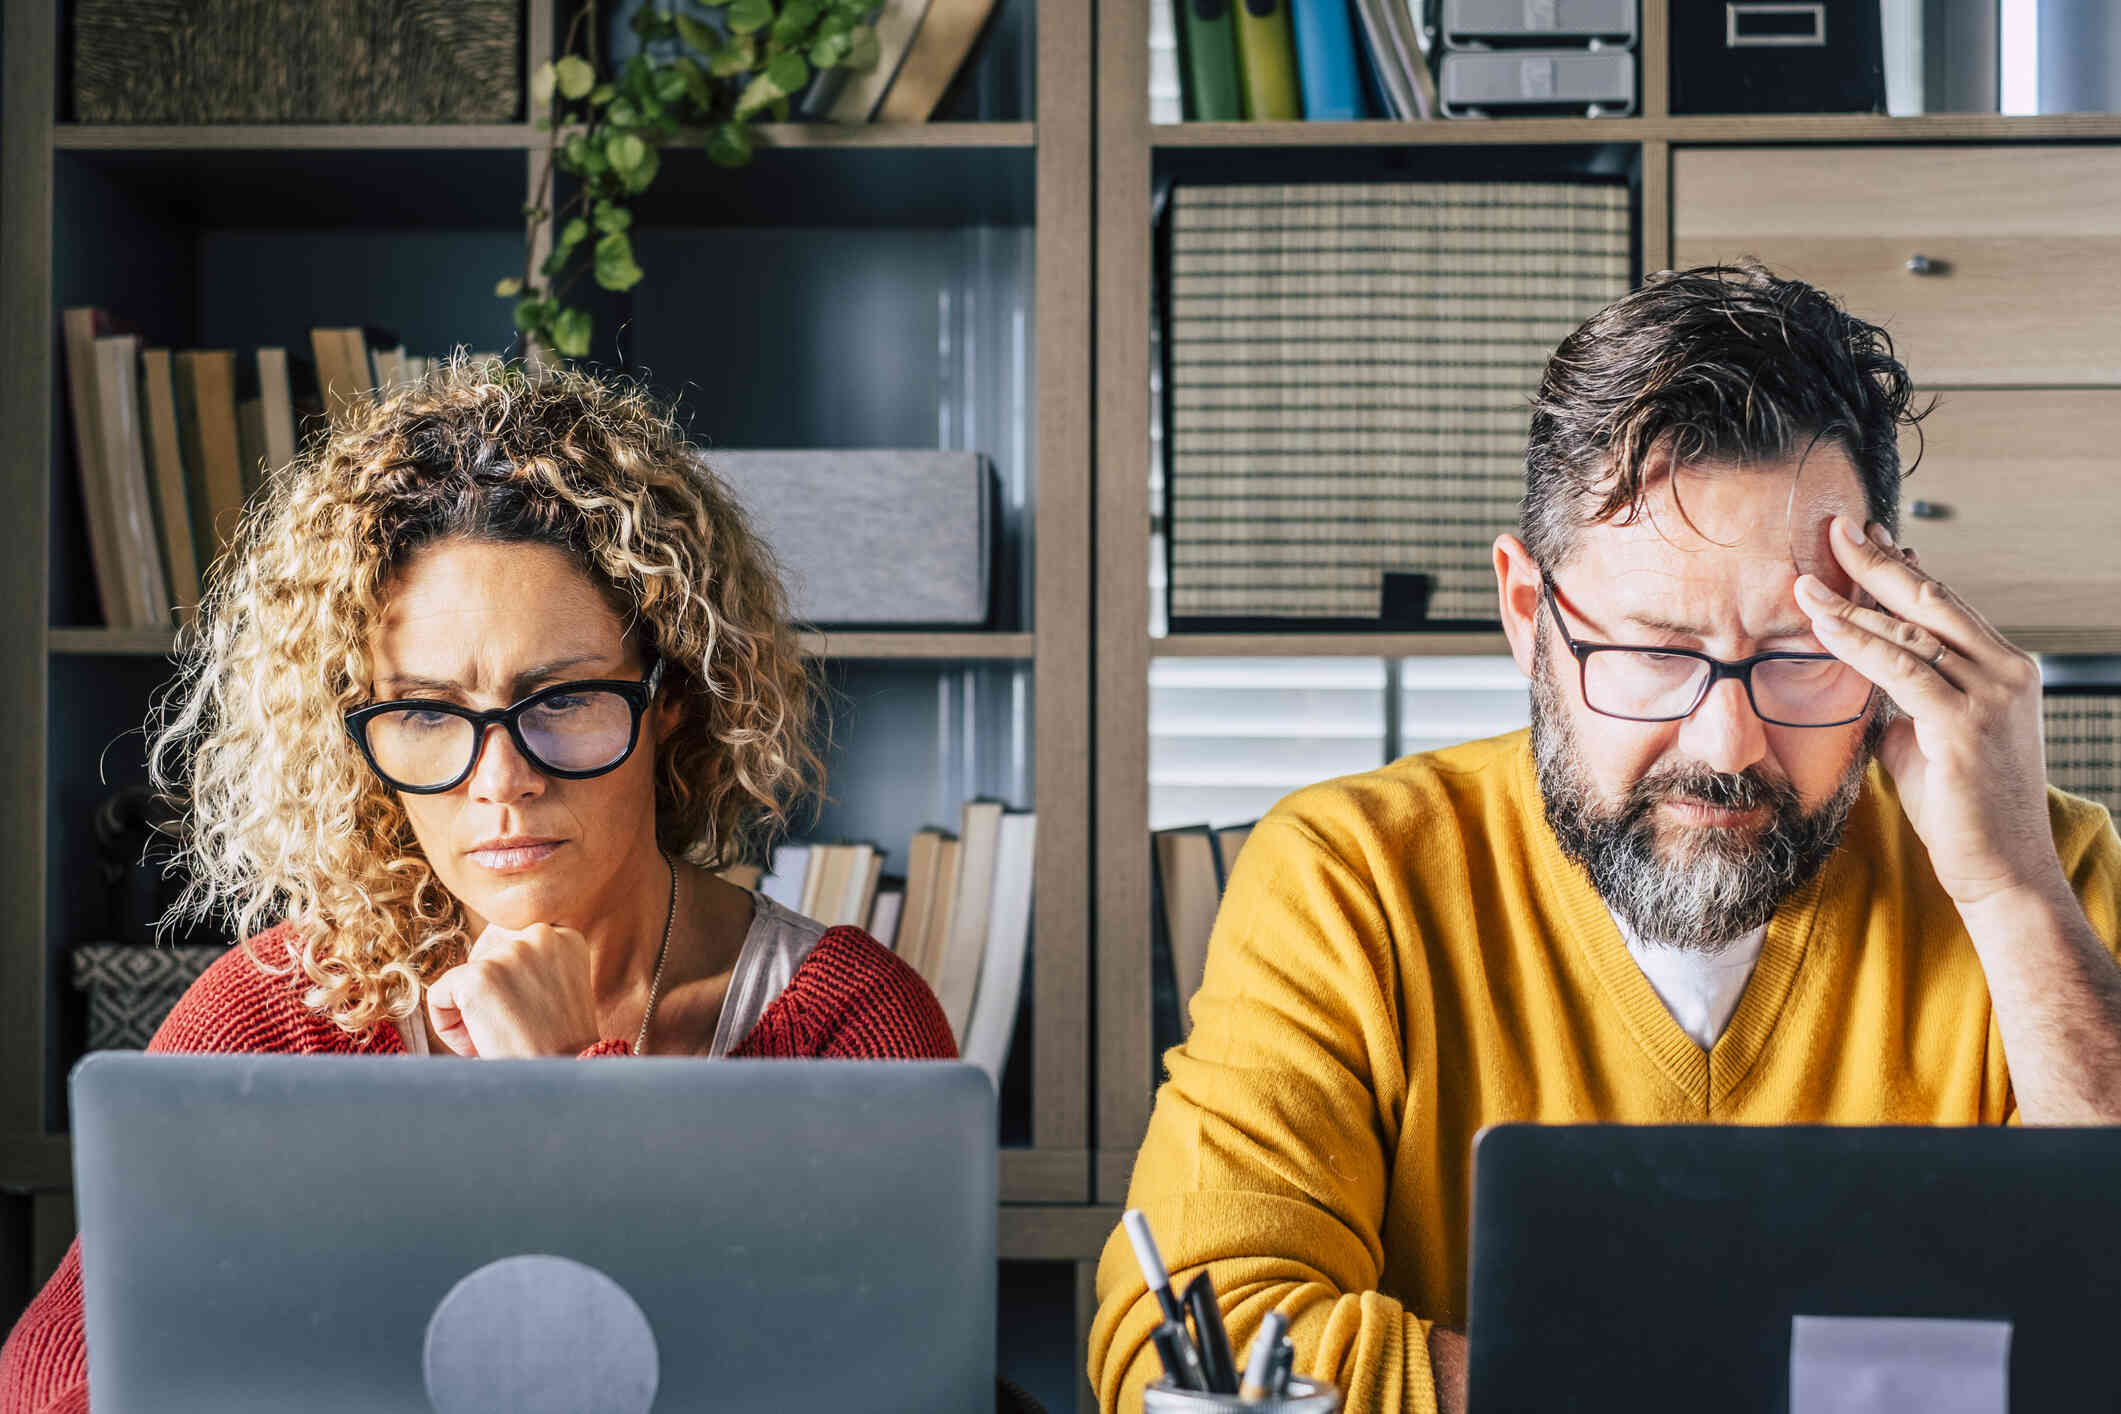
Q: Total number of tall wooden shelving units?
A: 2